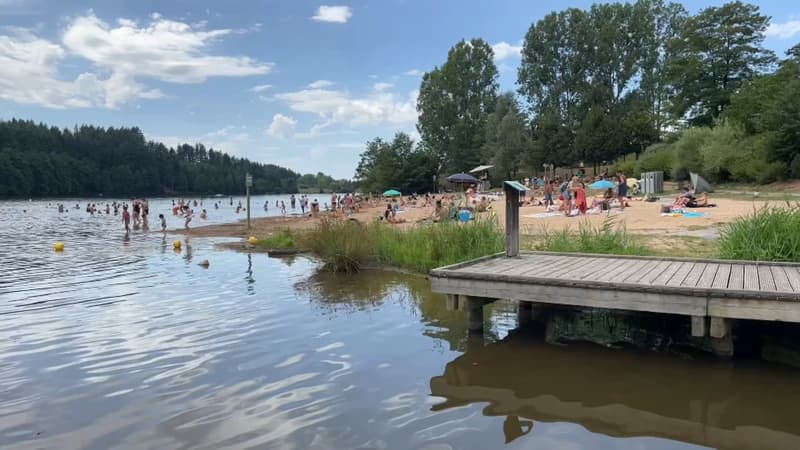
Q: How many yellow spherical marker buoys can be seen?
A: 3